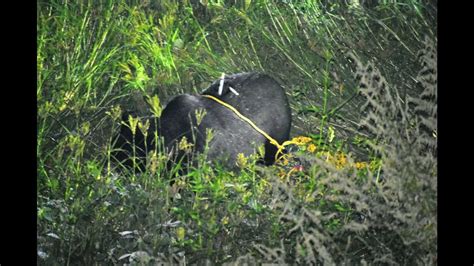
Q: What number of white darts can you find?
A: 2